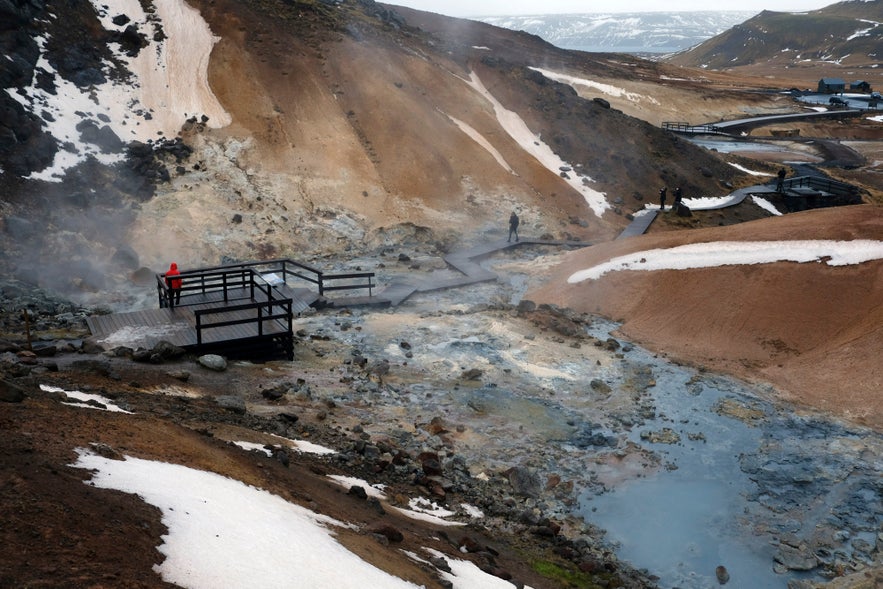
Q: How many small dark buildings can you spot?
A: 2